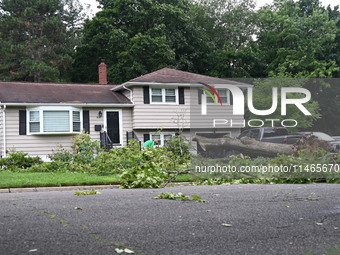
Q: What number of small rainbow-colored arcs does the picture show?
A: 2